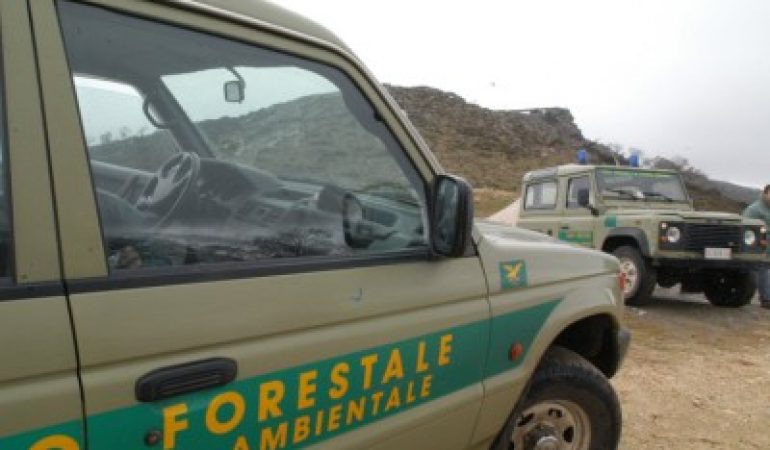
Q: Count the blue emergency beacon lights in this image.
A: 2